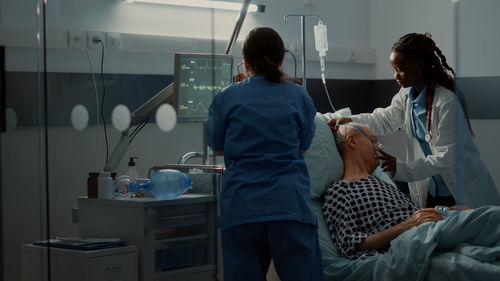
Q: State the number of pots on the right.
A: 0